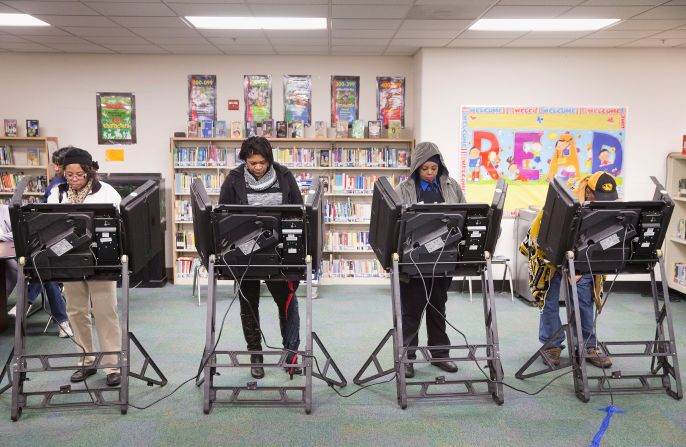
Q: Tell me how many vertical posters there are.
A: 6